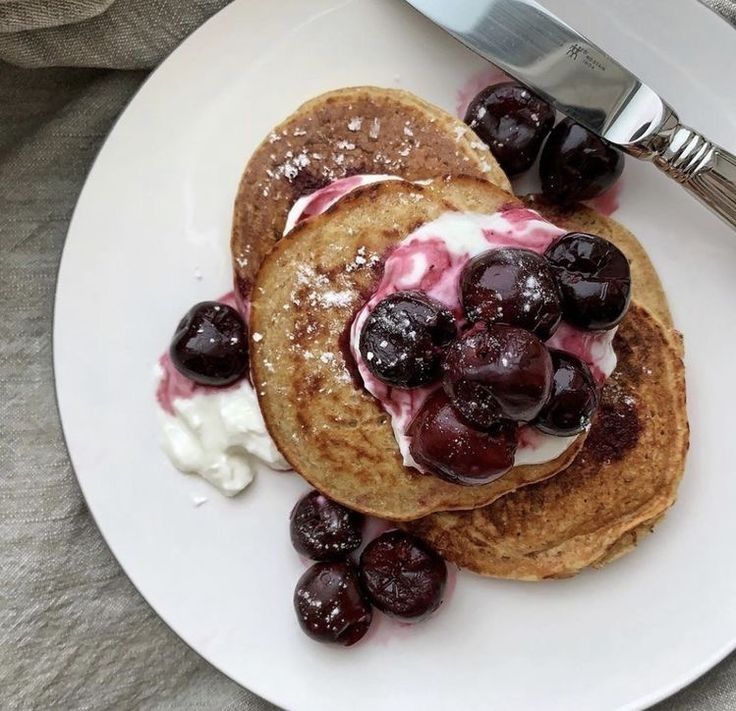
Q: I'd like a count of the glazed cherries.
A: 12